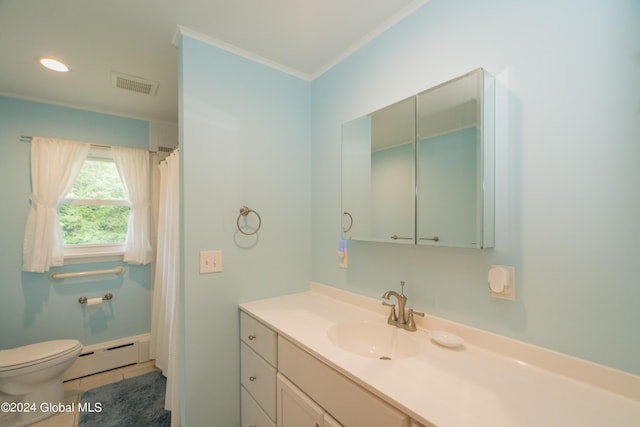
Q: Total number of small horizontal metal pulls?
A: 2